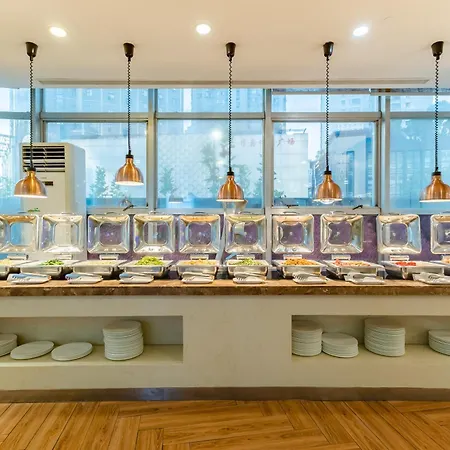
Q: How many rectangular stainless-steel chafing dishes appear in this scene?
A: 10